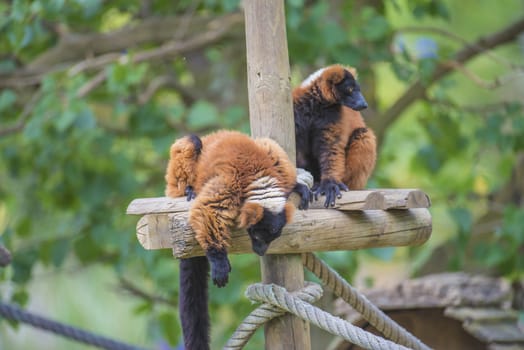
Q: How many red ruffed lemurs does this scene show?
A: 2